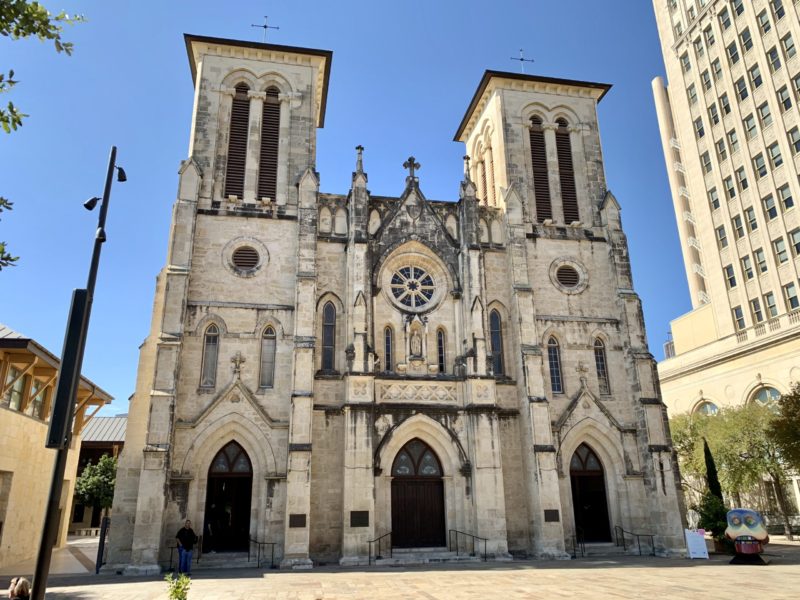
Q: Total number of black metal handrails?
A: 6